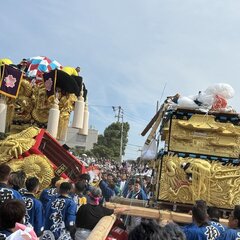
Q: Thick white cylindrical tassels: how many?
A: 4